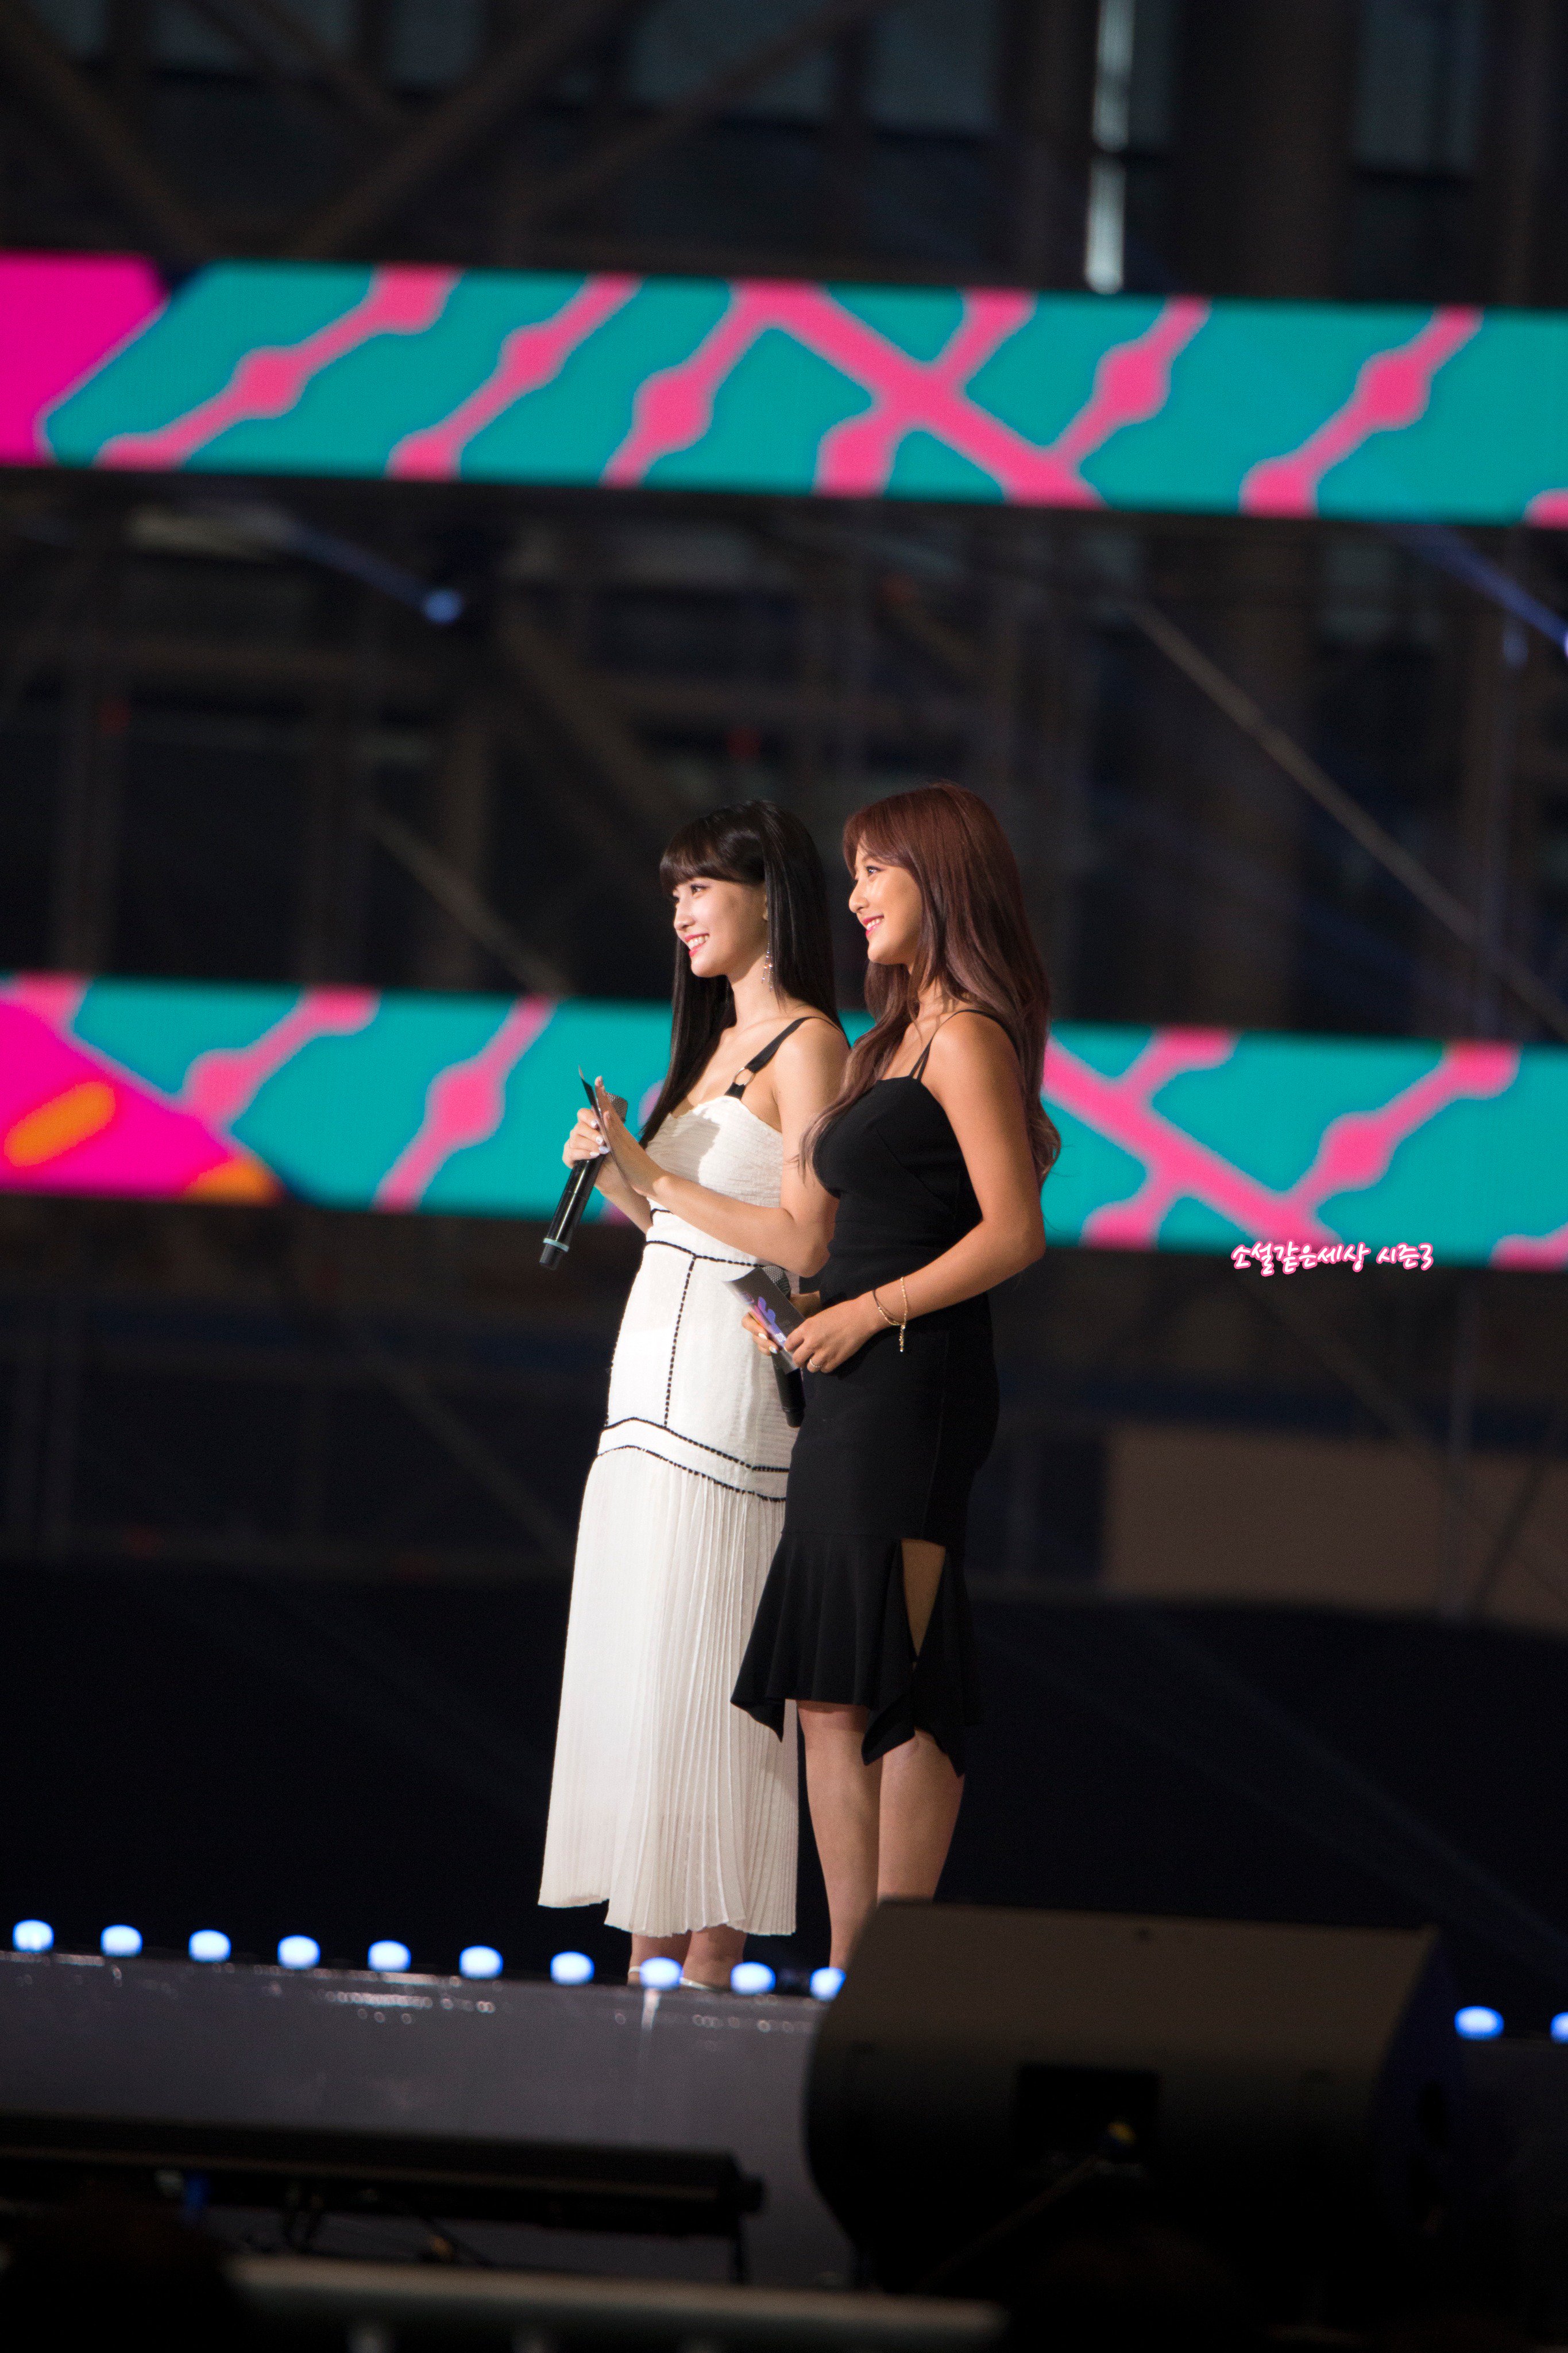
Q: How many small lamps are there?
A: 12